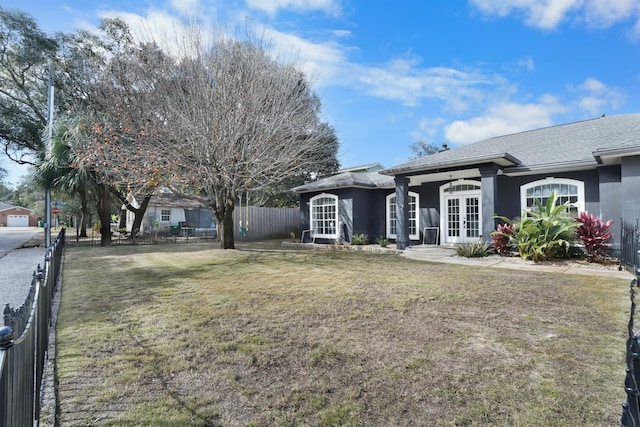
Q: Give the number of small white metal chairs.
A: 2